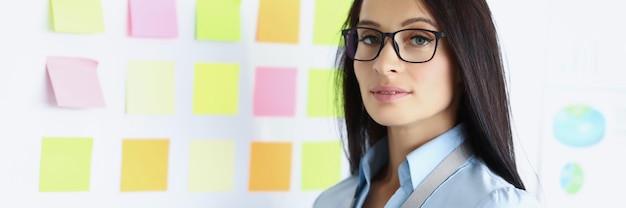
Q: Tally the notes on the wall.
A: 15